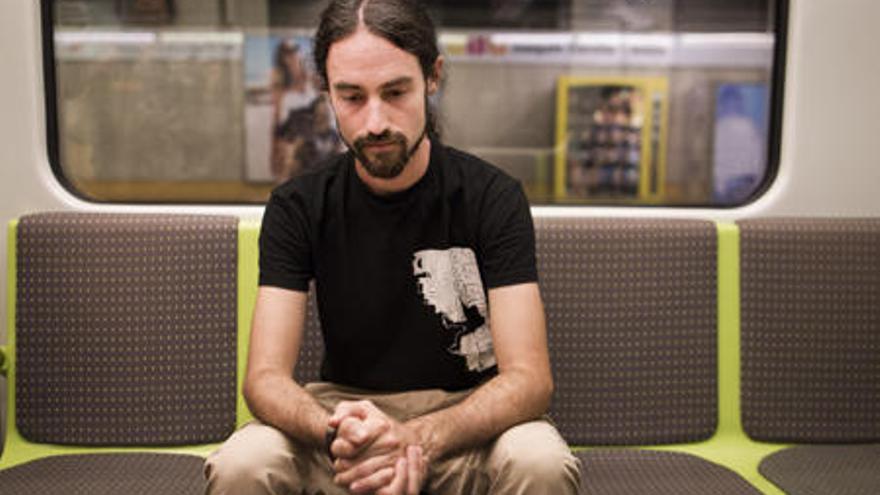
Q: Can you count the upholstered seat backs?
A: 4